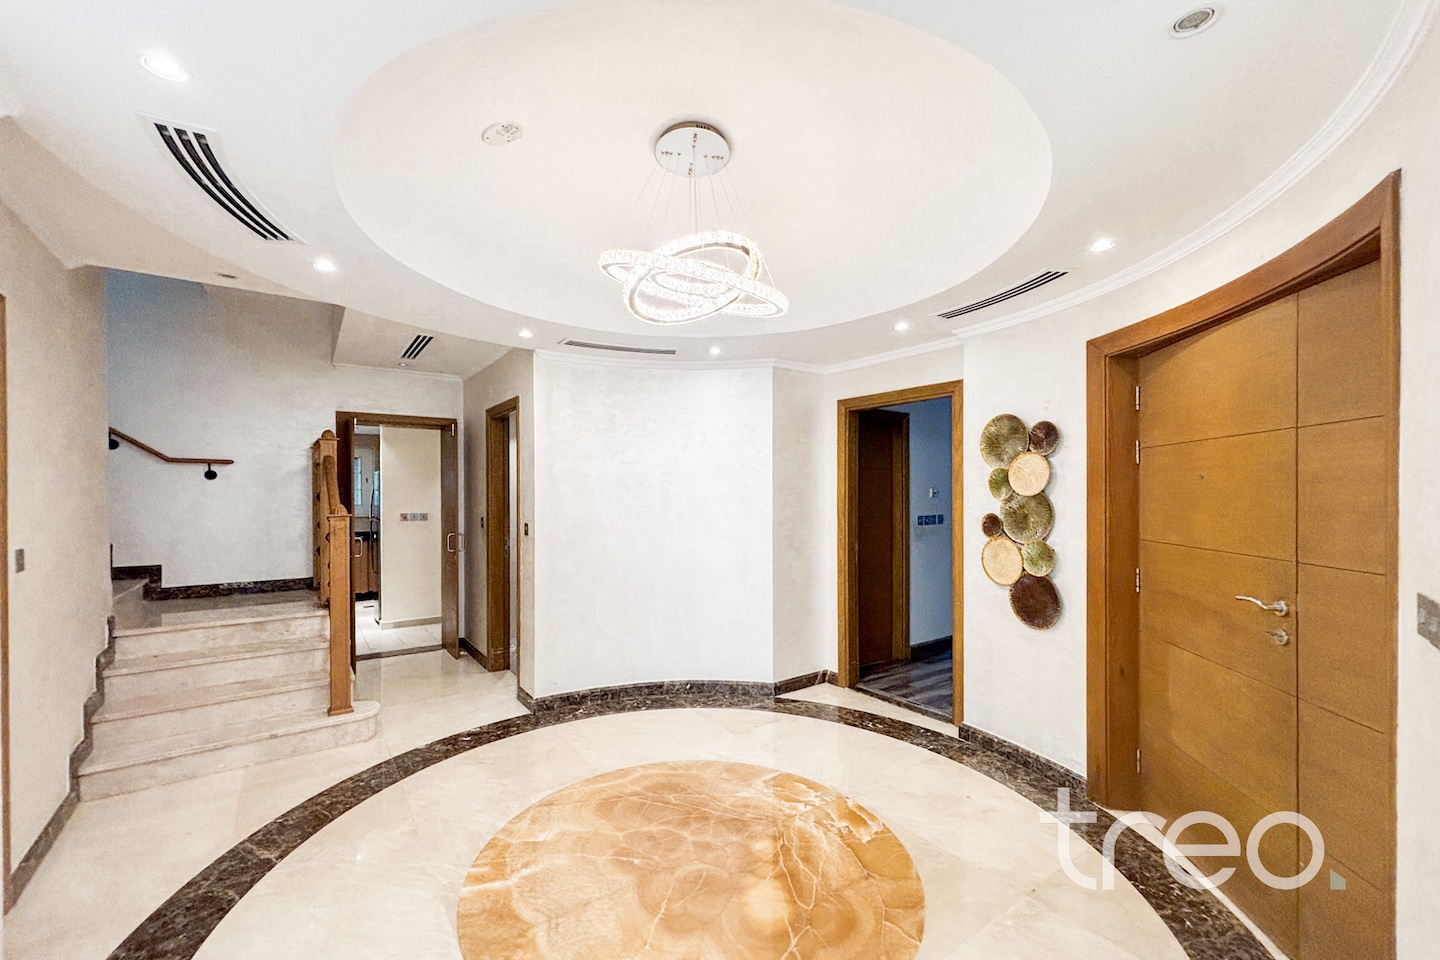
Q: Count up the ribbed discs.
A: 9